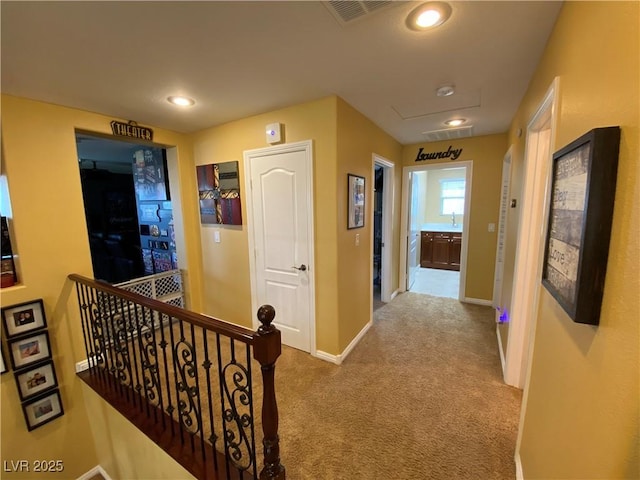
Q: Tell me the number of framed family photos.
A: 4